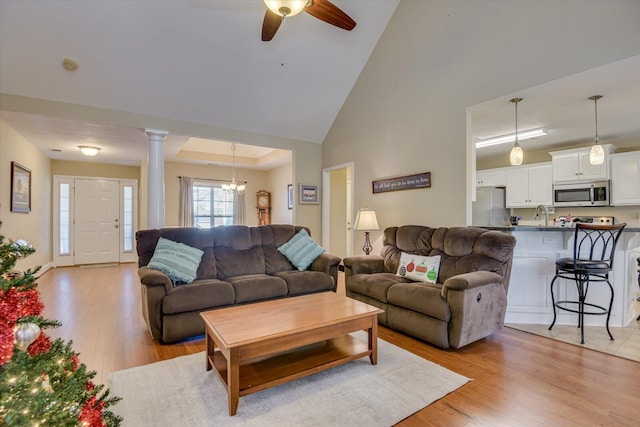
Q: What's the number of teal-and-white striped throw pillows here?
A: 2